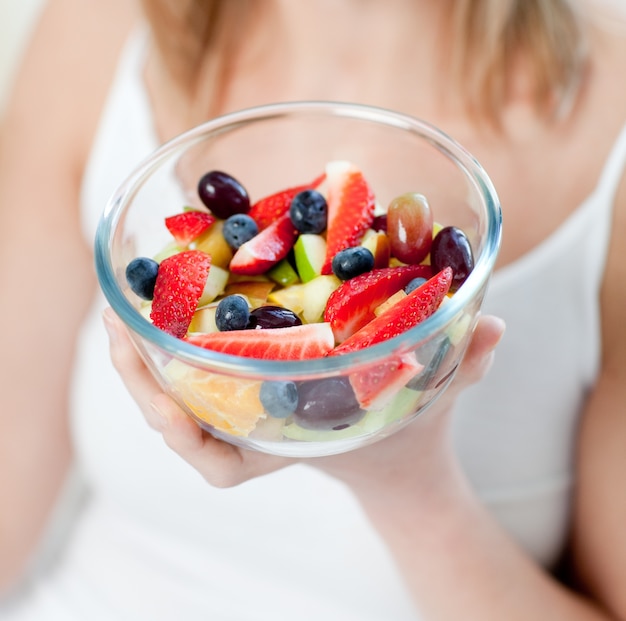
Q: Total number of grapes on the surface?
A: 4